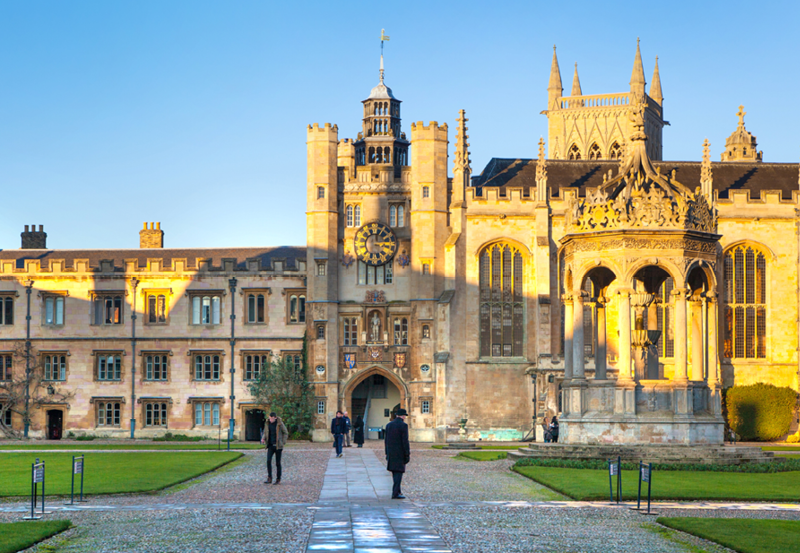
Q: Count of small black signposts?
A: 4